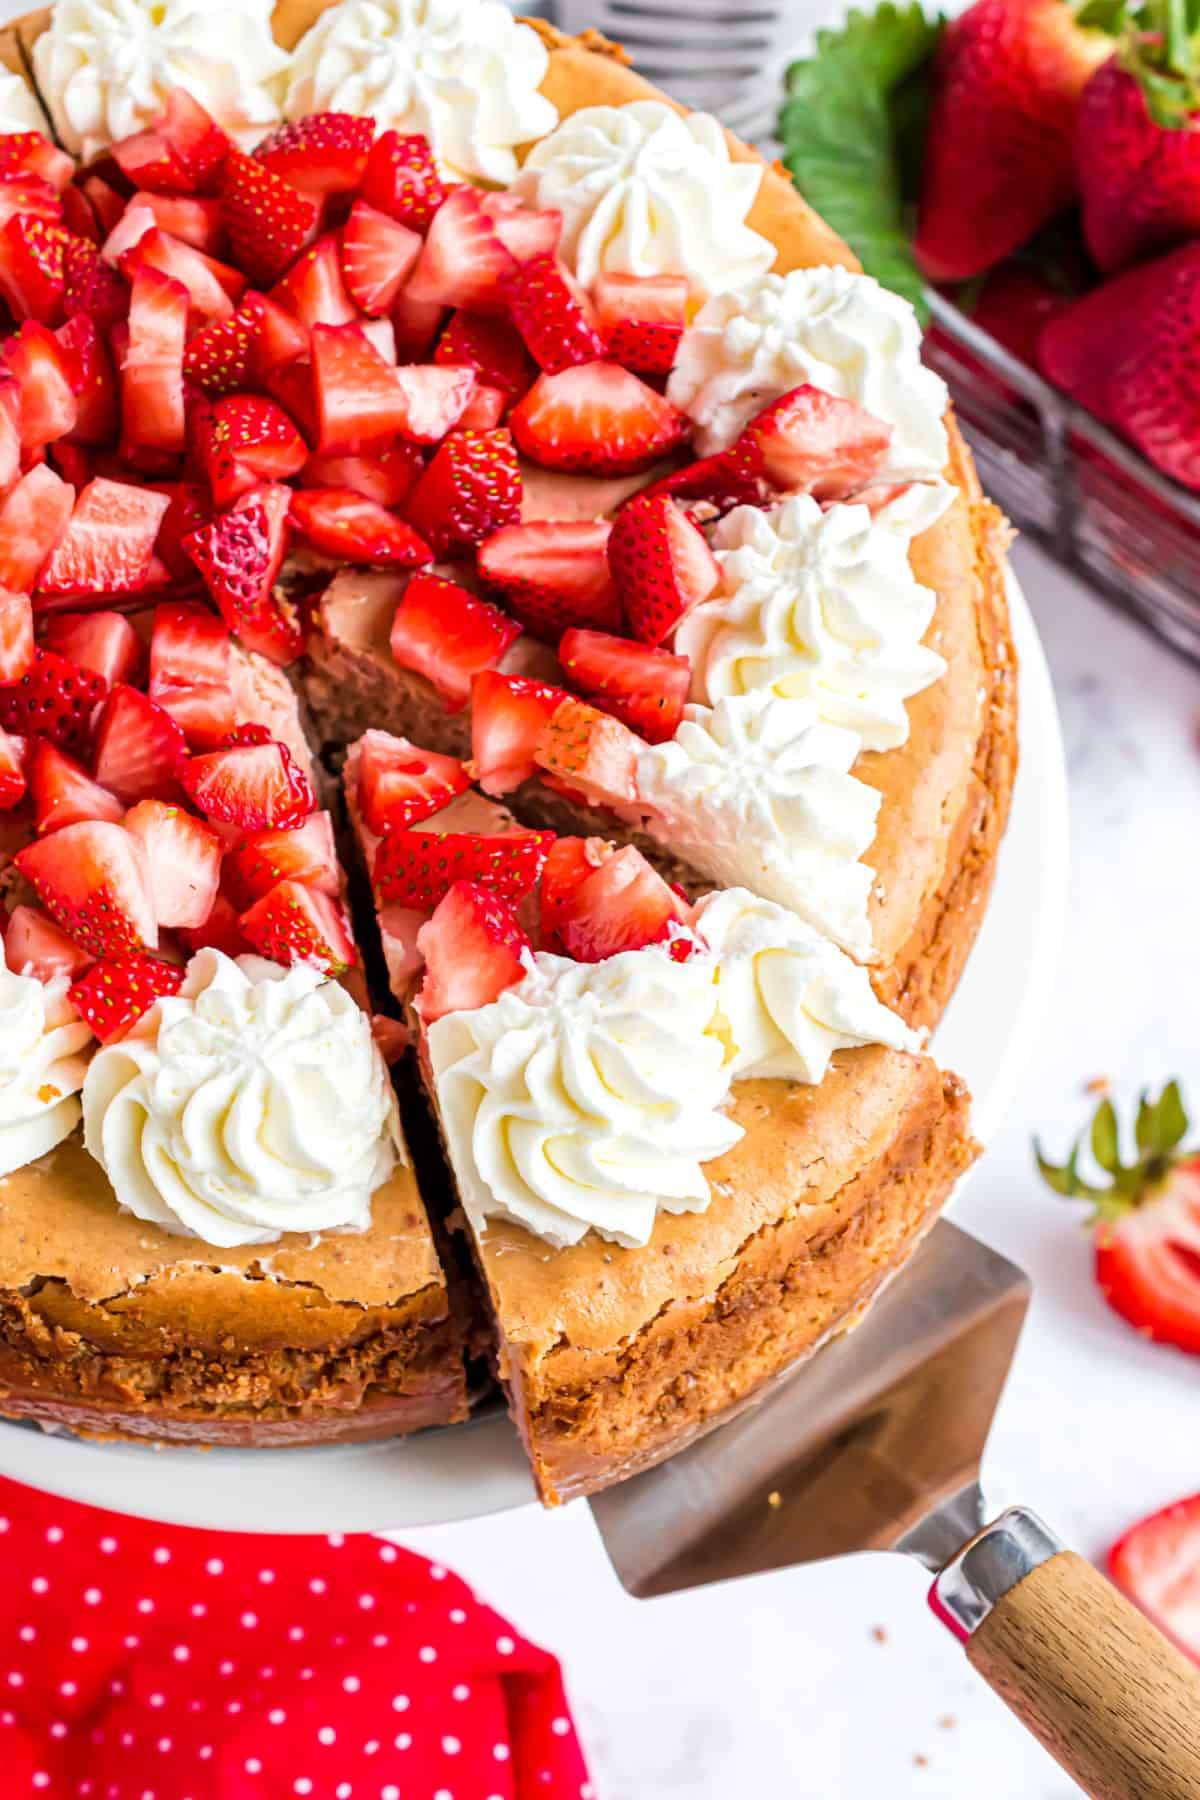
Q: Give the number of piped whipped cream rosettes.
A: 11